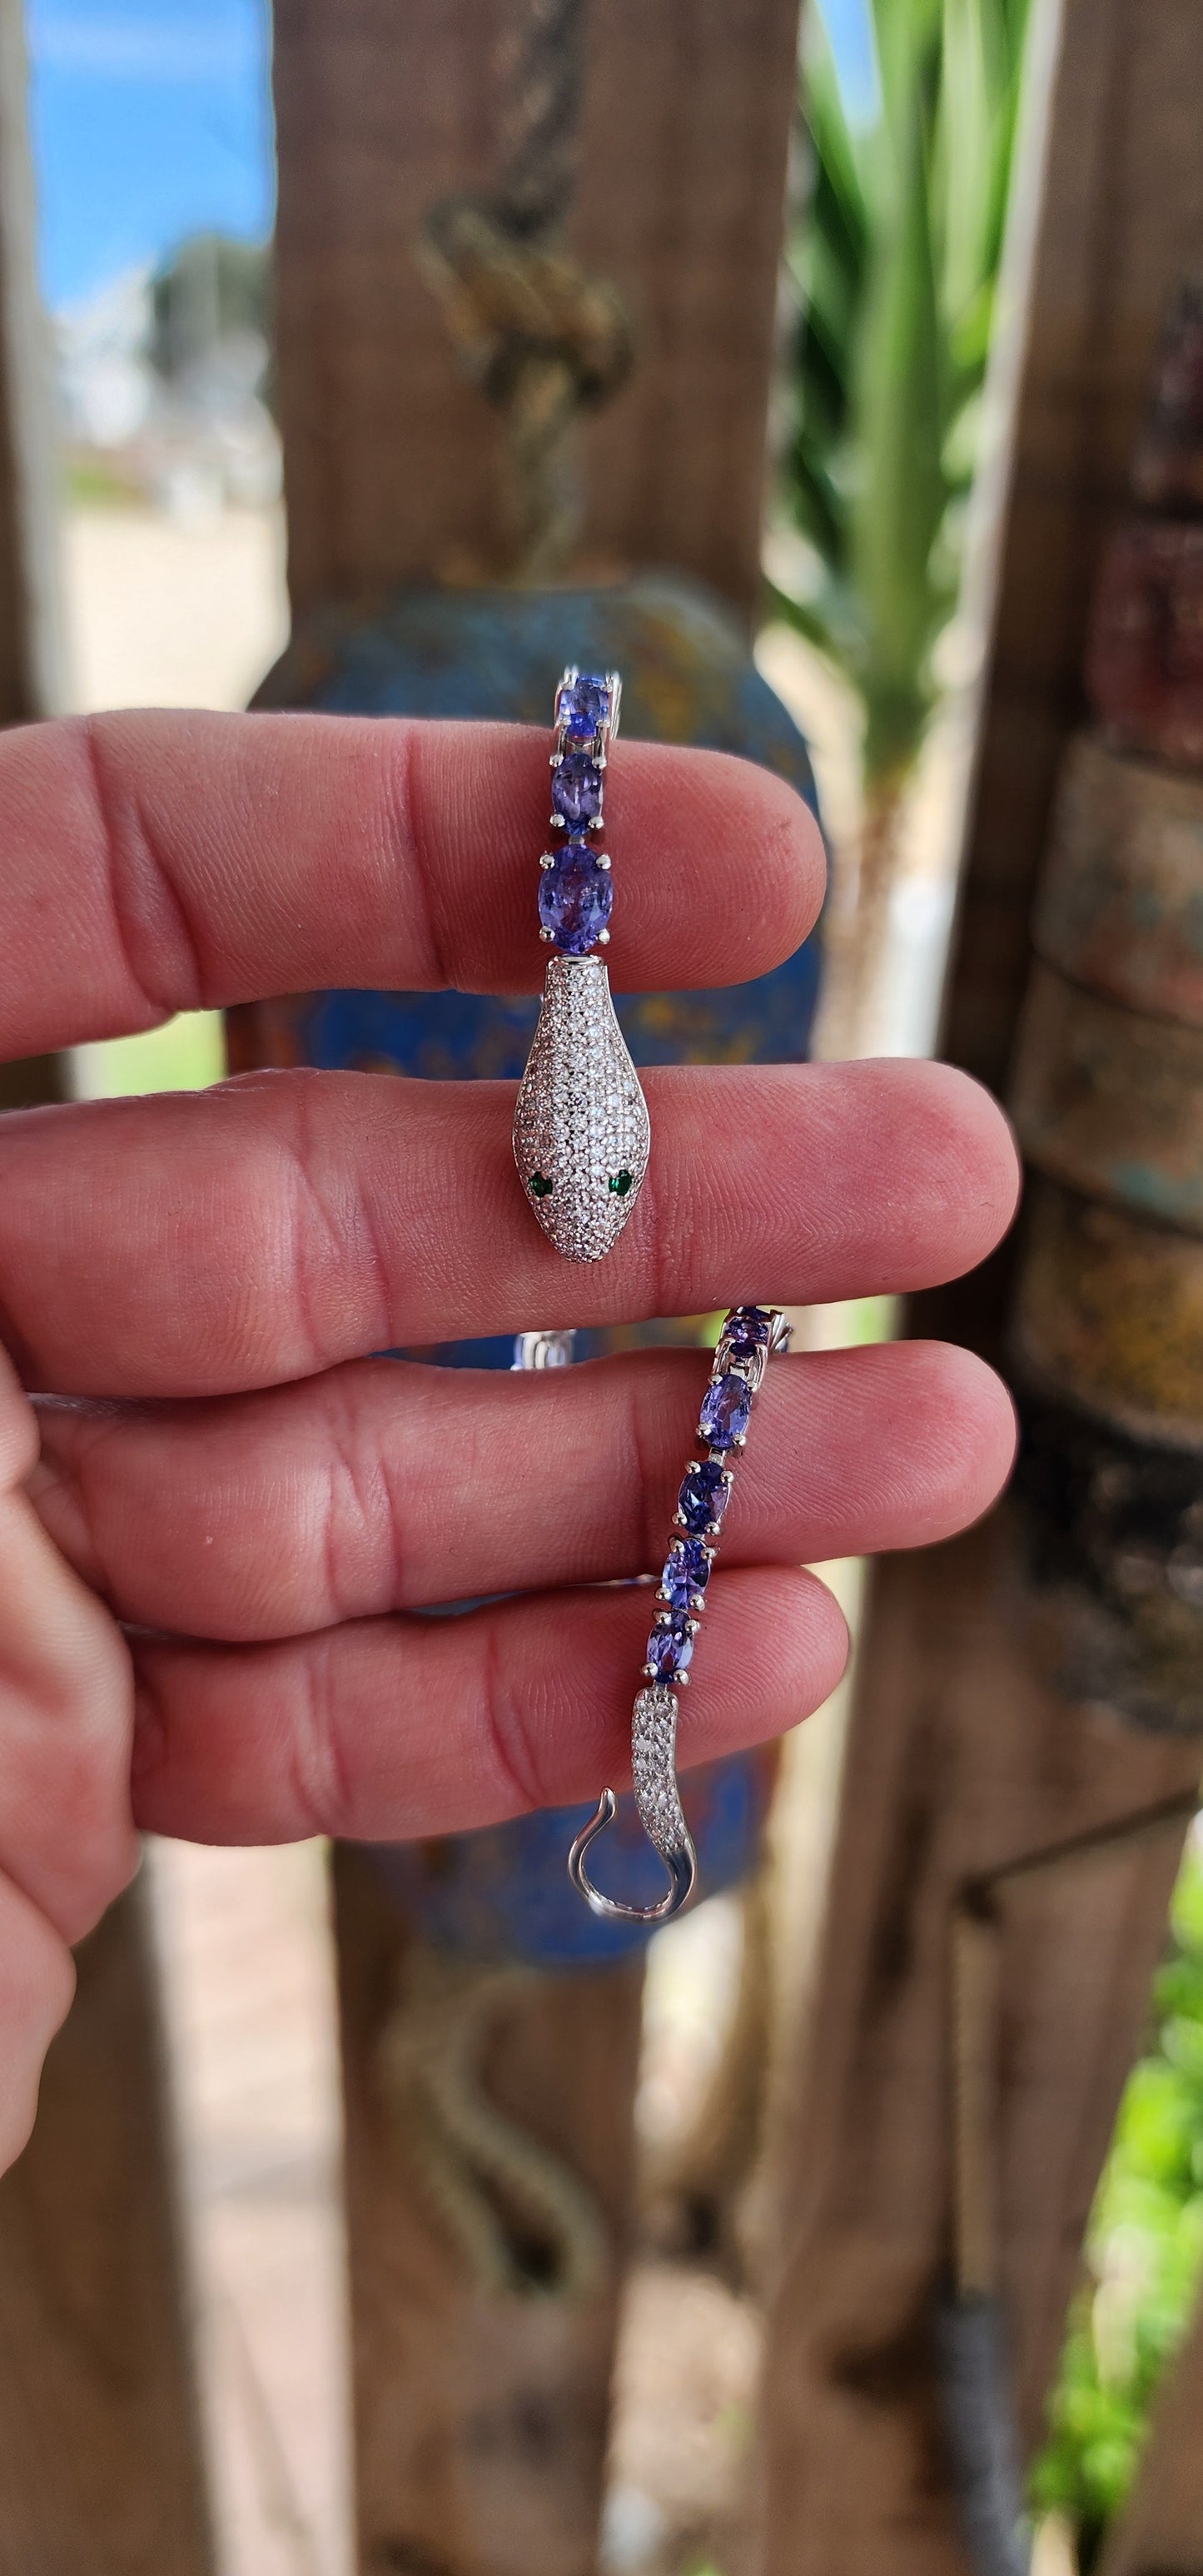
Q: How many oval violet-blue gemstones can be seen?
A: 8